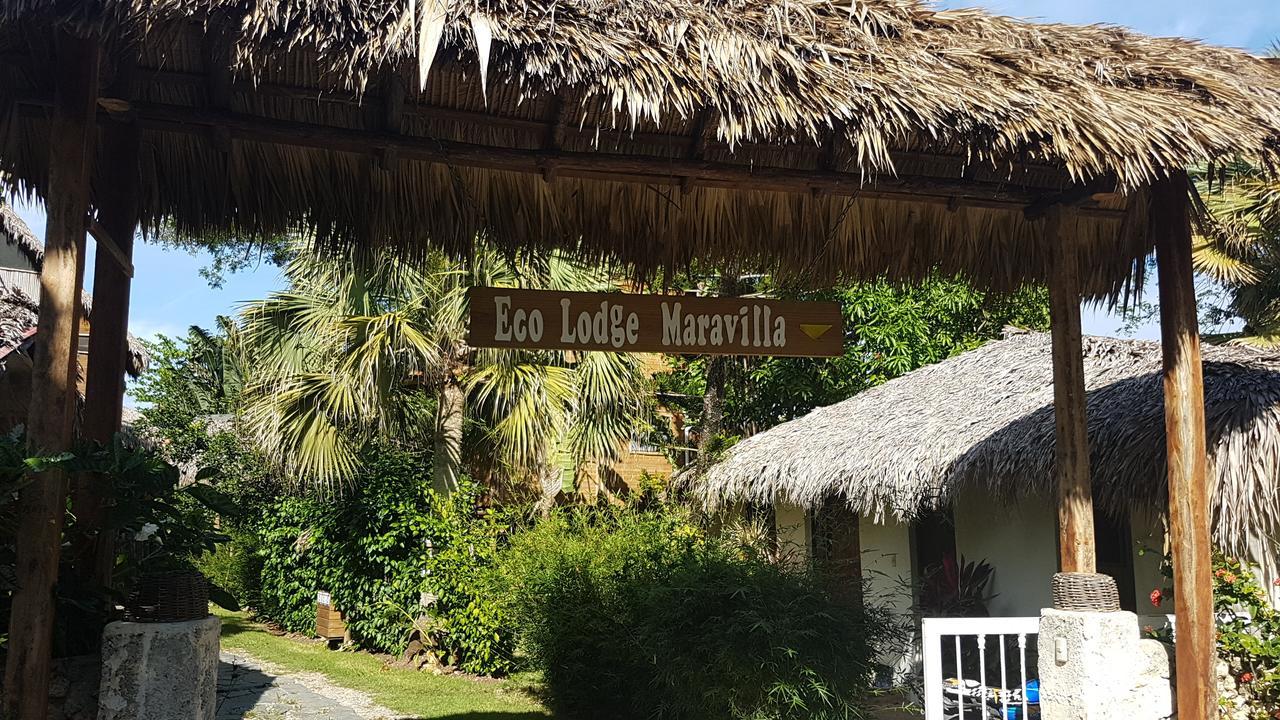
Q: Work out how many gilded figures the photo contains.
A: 0